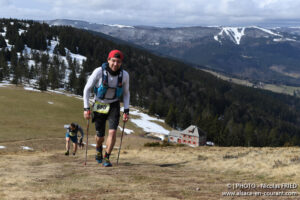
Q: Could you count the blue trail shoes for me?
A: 2